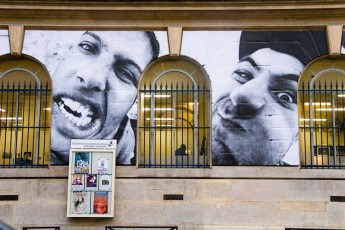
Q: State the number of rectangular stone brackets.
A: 3